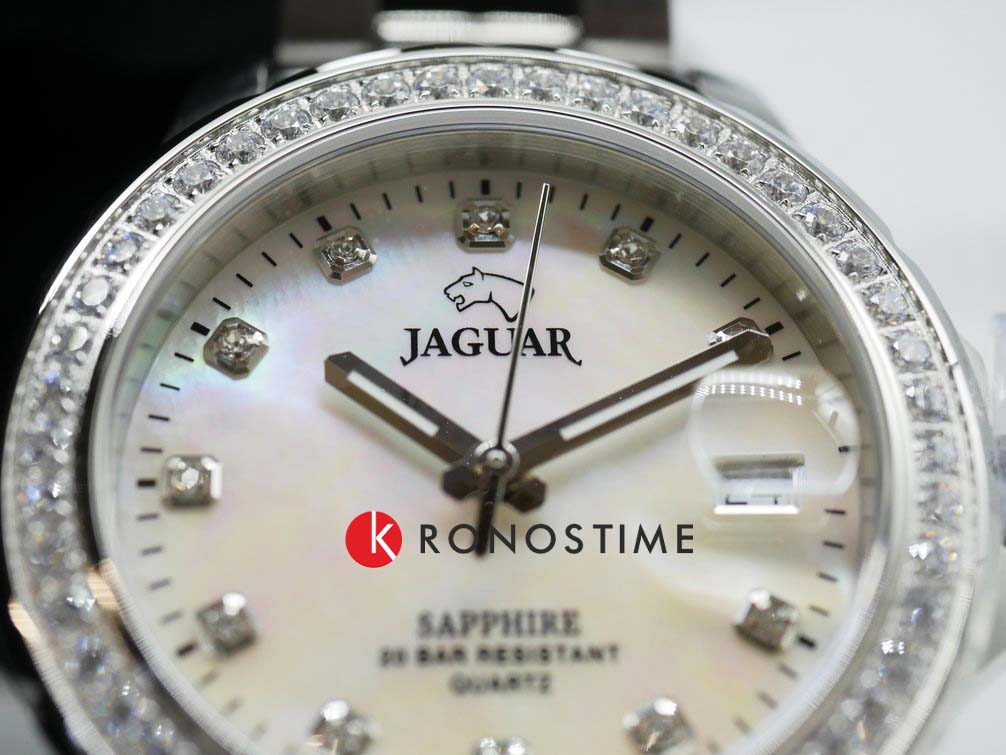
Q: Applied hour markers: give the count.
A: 11